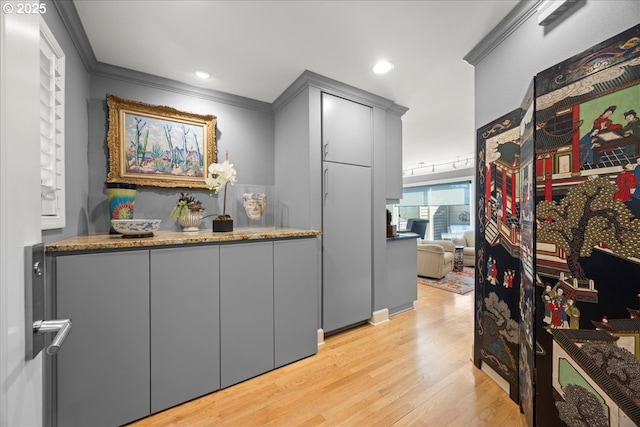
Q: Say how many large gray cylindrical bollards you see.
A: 0